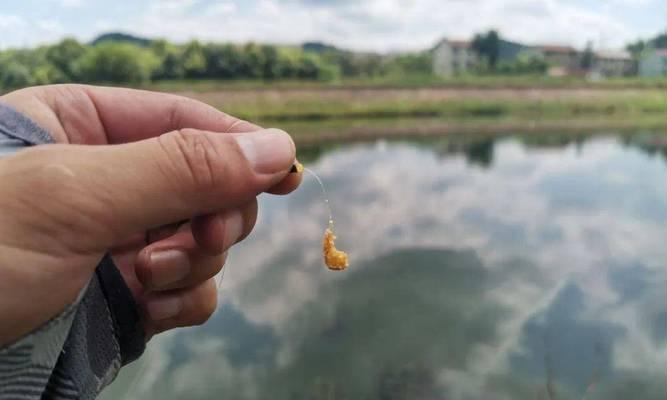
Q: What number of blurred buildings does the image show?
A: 4